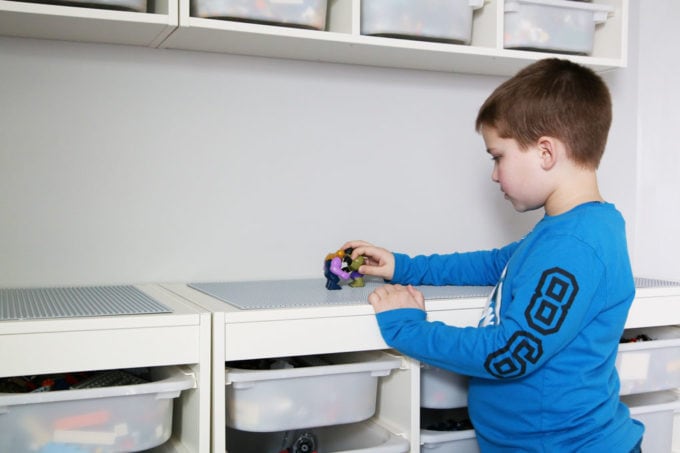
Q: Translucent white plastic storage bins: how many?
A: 11